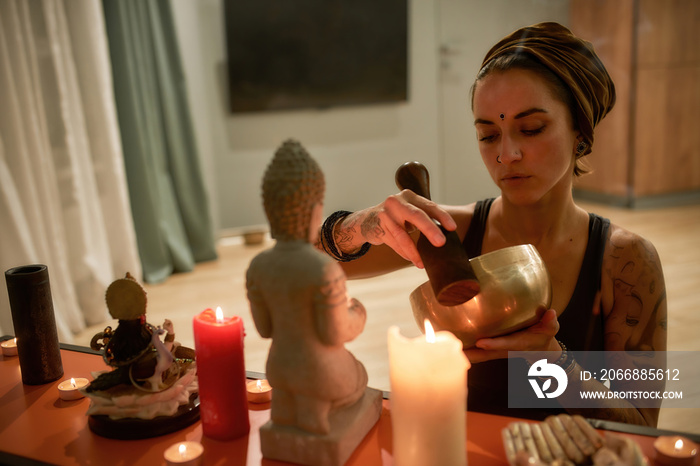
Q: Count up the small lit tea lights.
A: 5